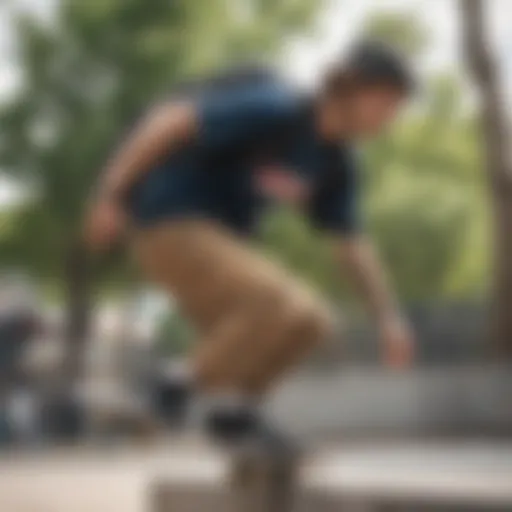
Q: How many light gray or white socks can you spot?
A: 2